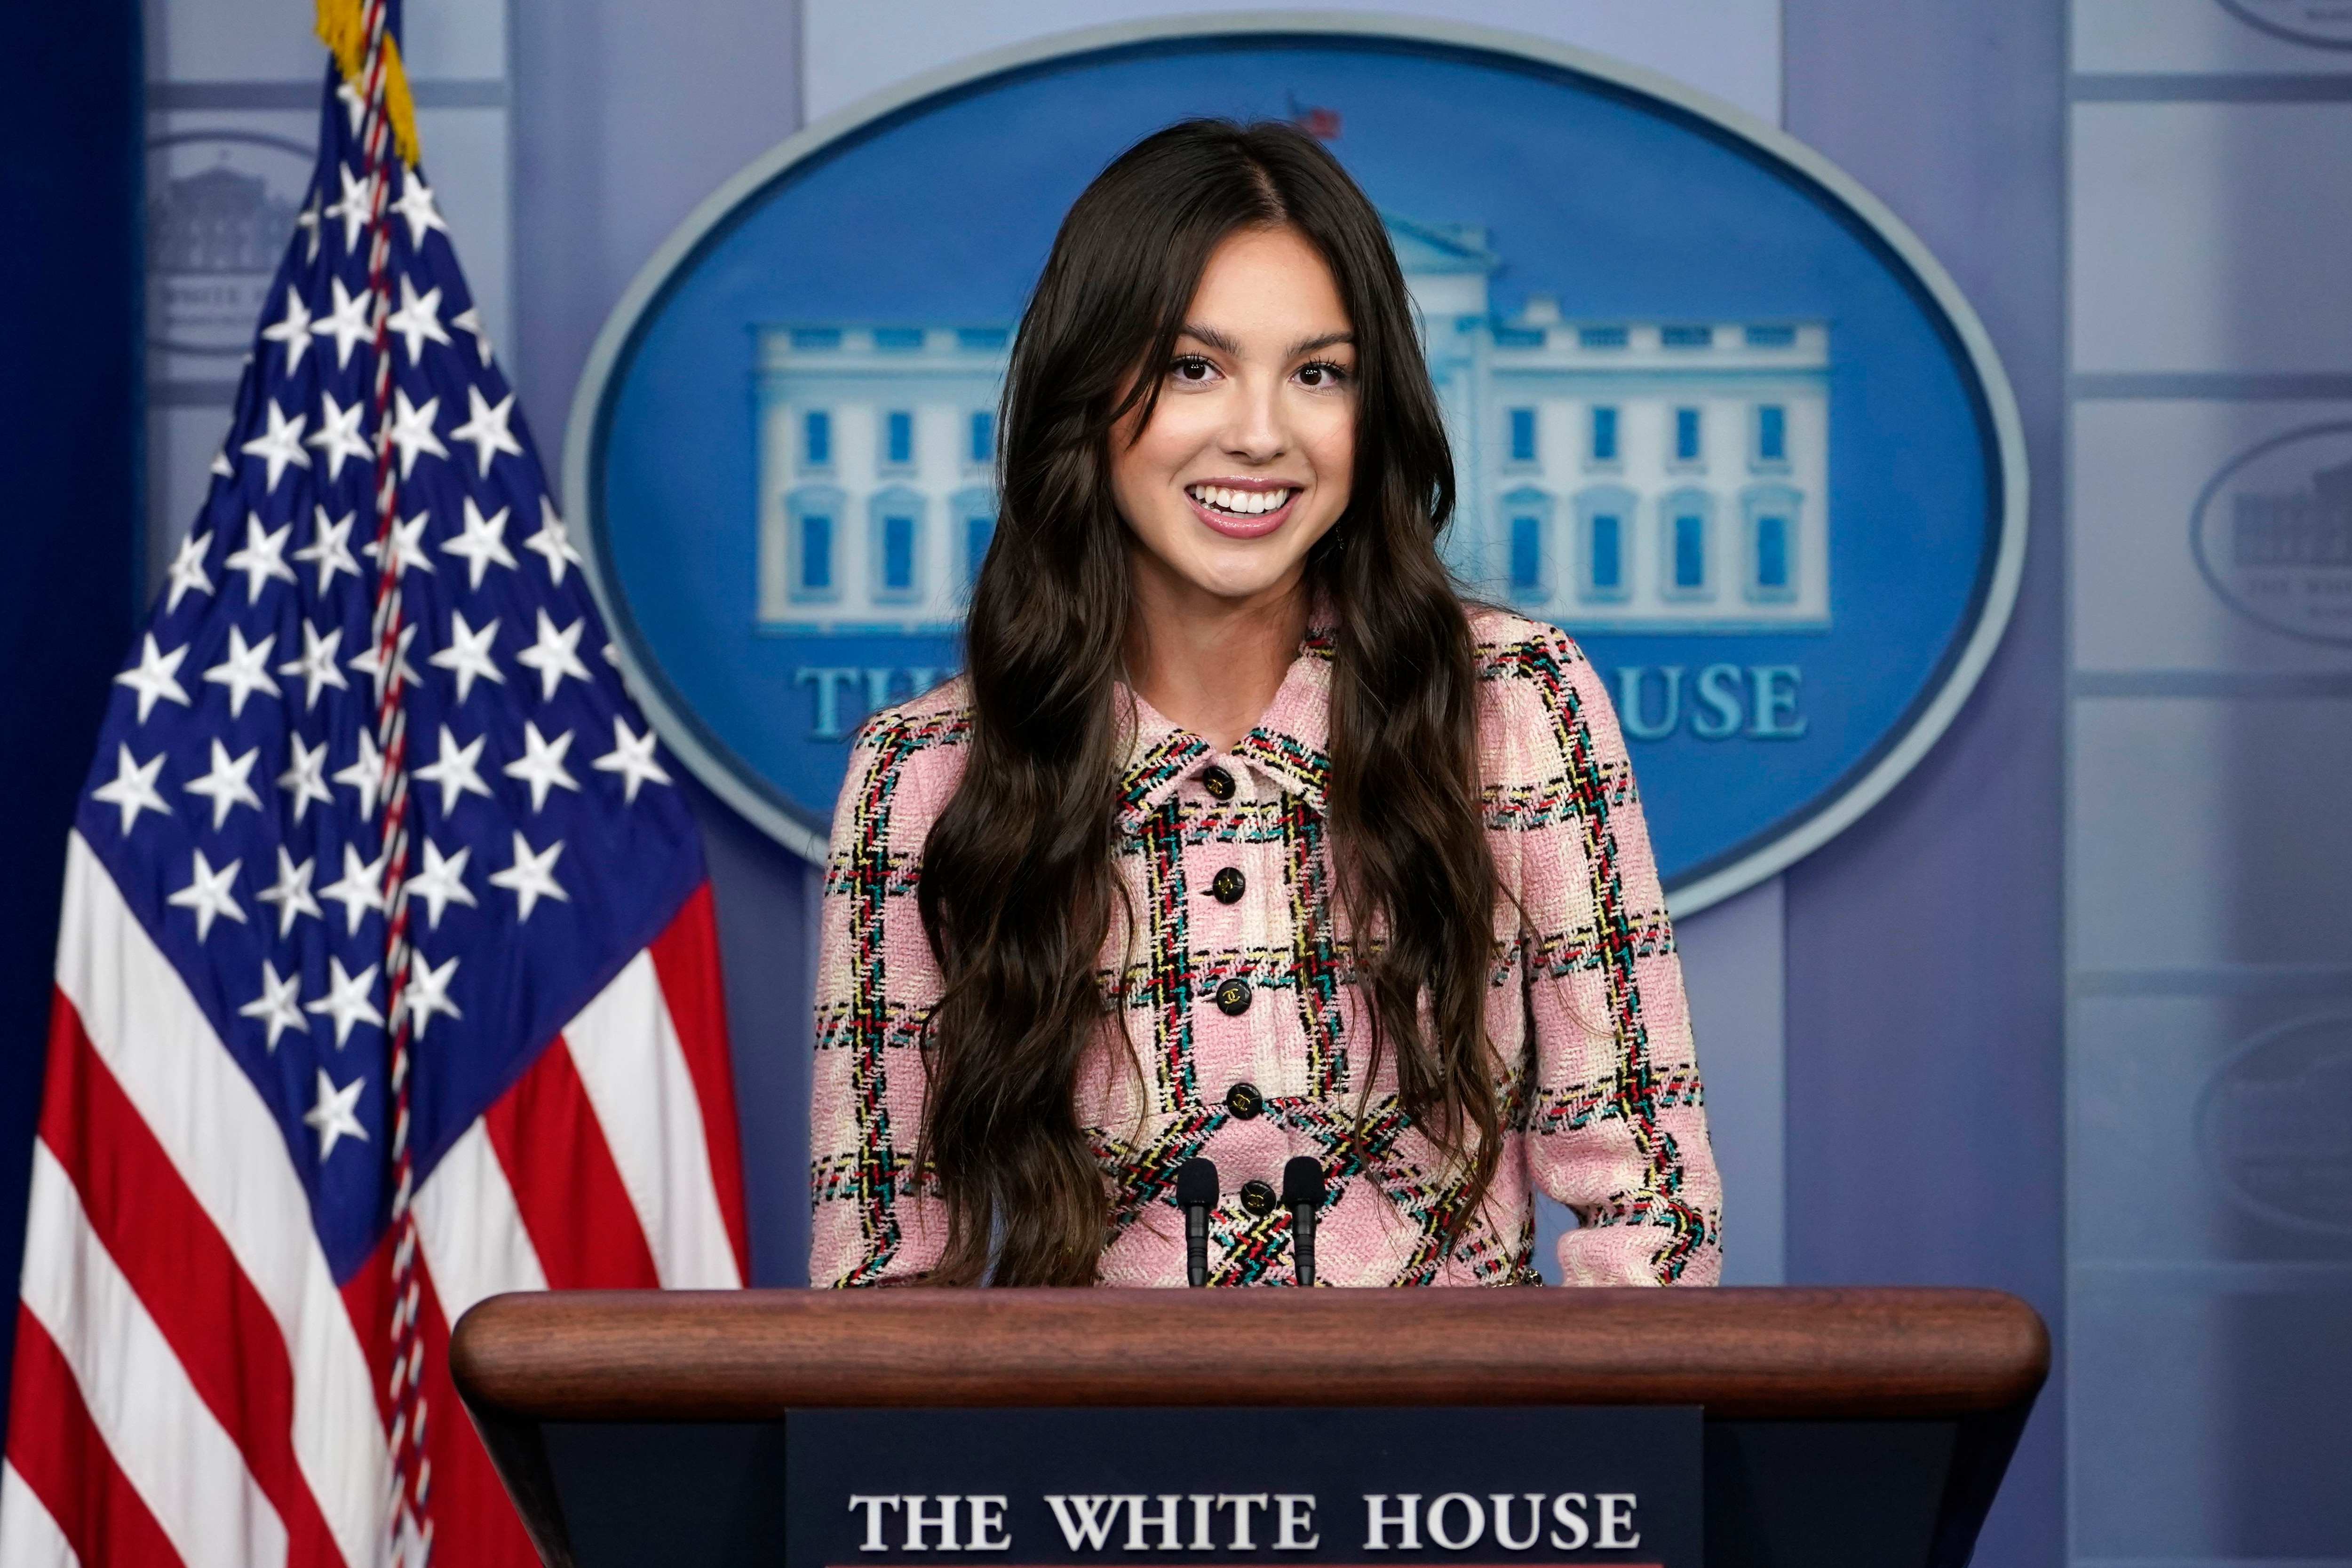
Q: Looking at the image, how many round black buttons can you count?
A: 5